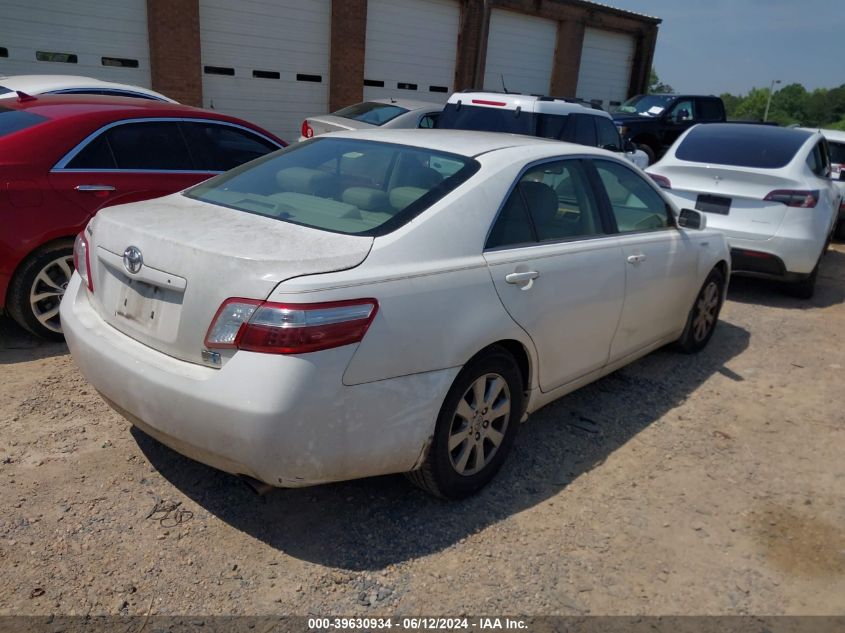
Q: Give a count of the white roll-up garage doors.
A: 5